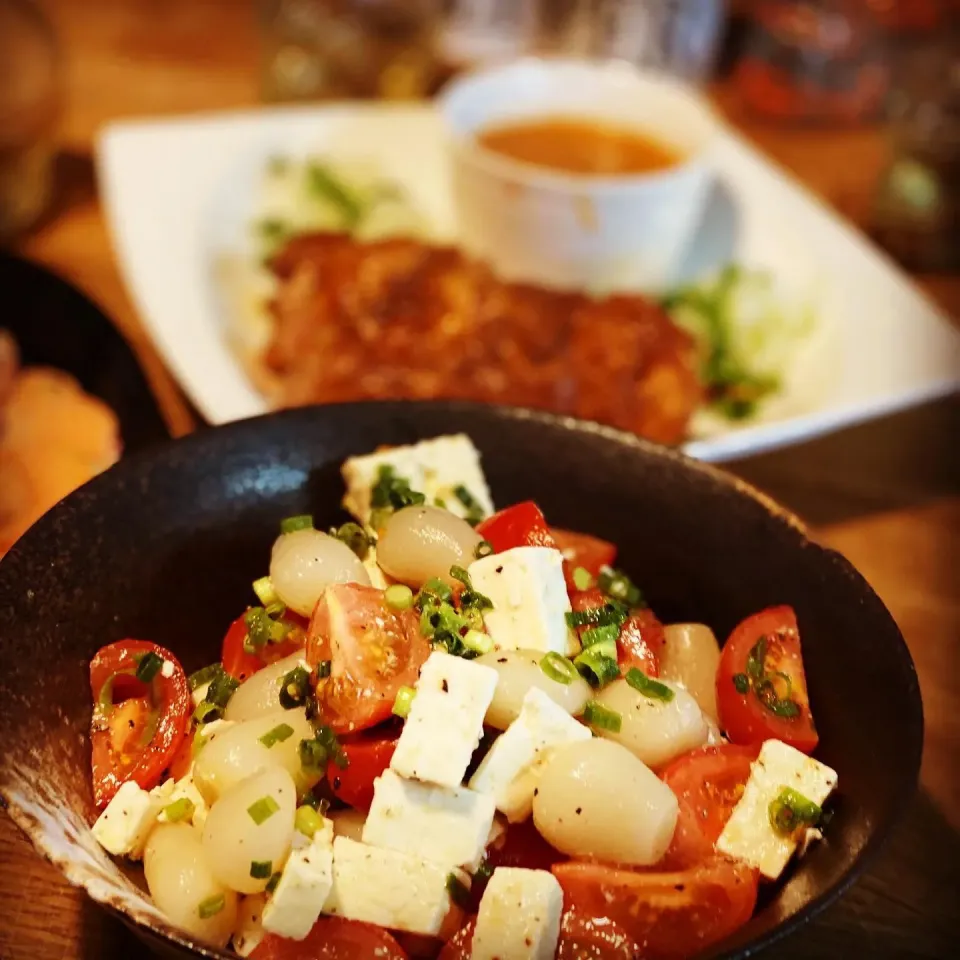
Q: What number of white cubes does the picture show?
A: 10